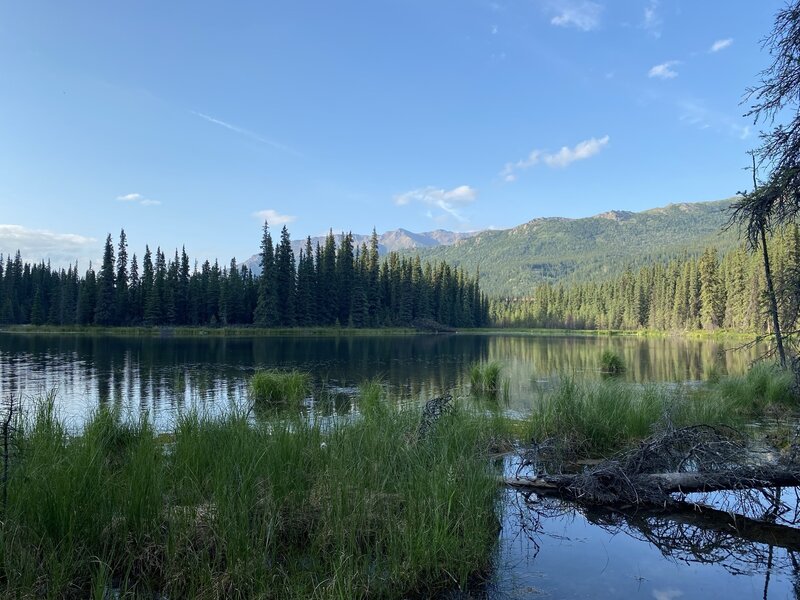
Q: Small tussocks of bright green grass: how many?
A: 3